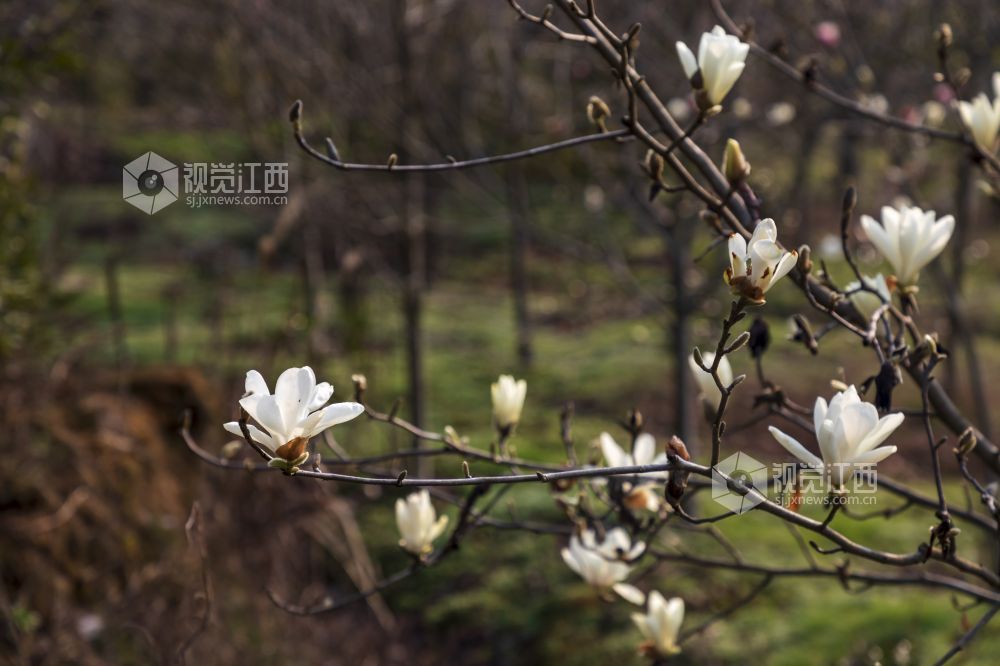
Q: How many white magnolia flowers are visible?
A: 13